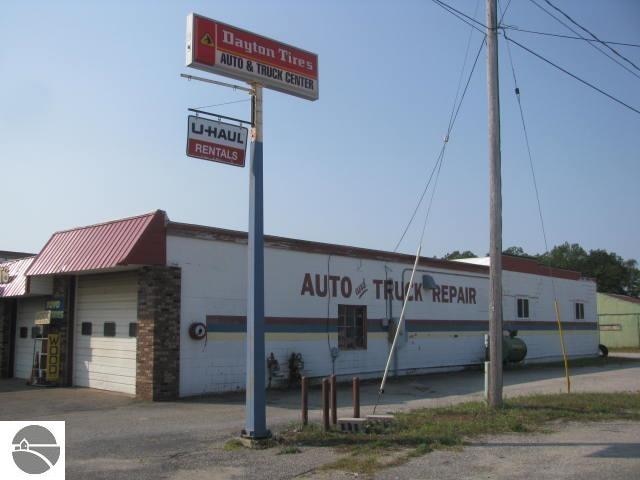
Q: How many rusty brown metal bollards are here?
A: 4